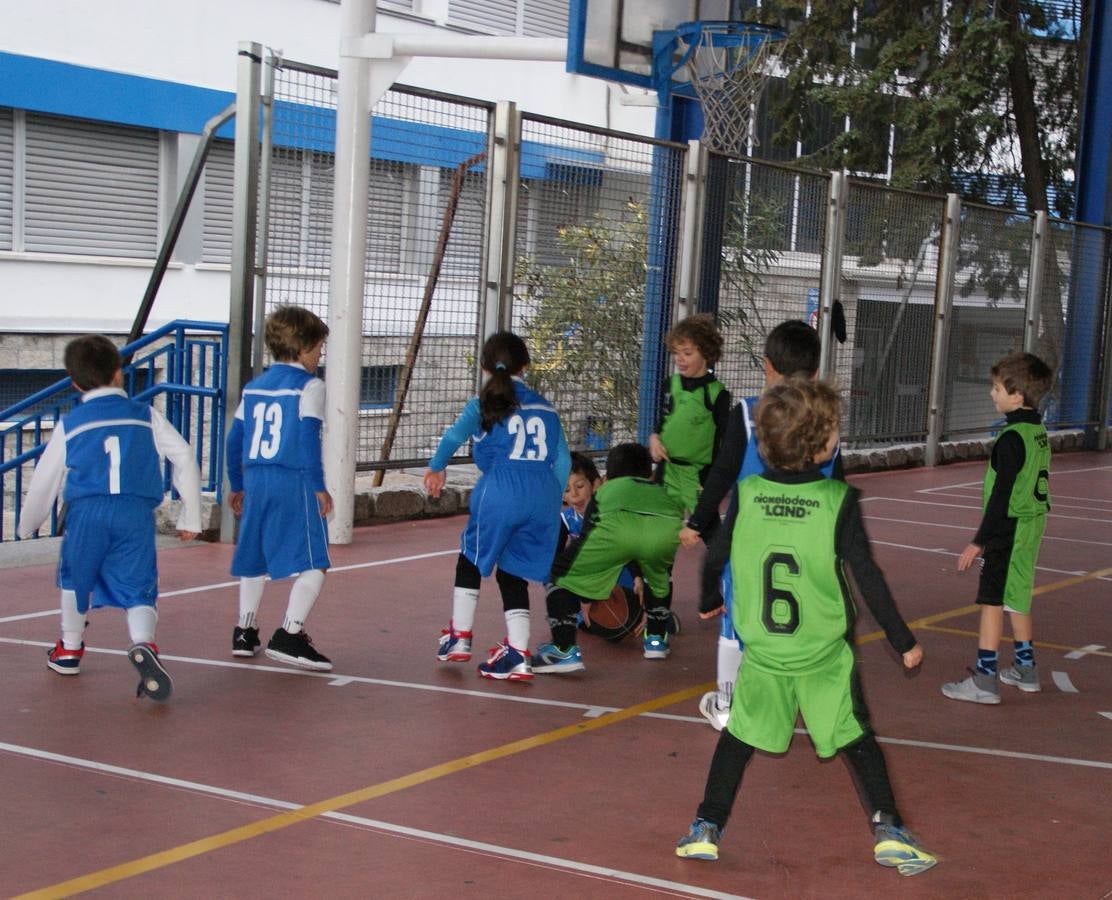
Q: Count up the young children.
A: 9